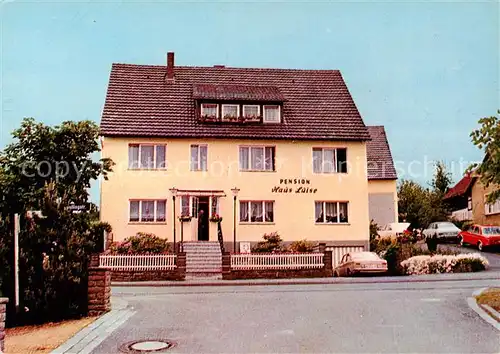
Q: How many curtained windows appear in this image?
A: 11